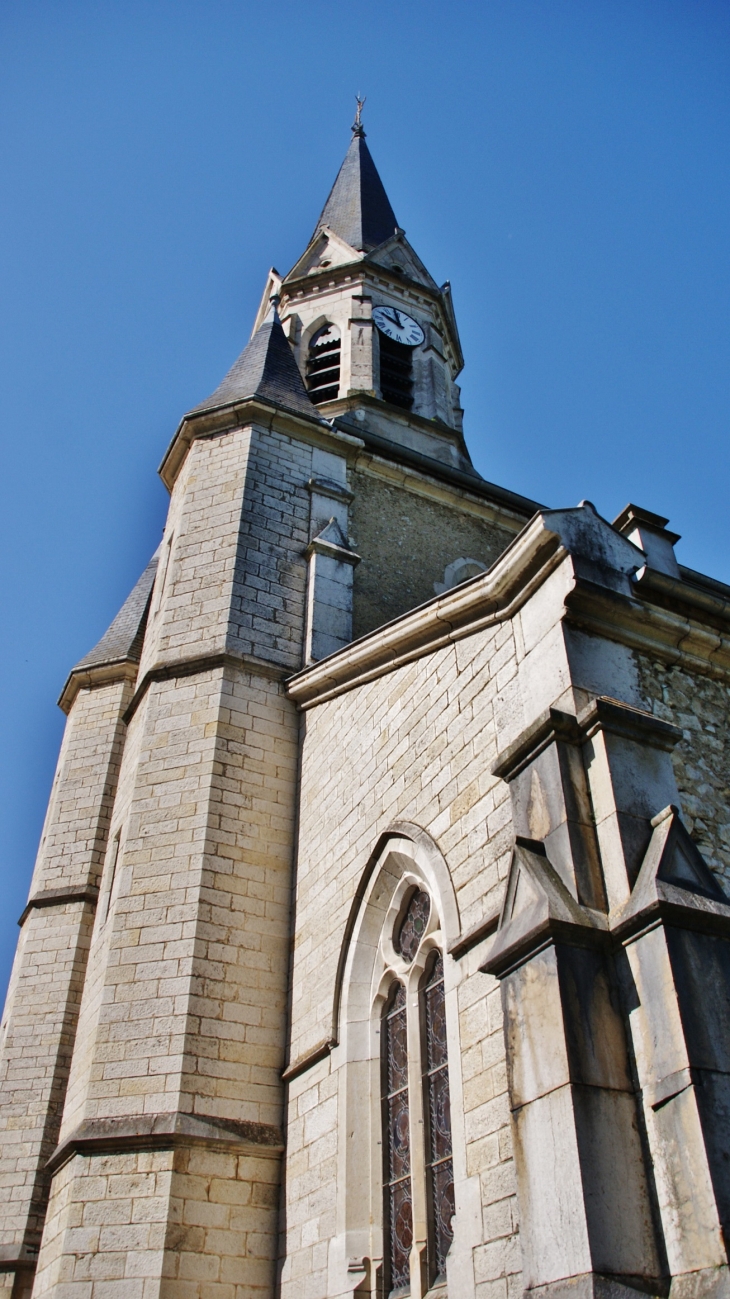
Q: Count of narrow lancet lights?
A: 2